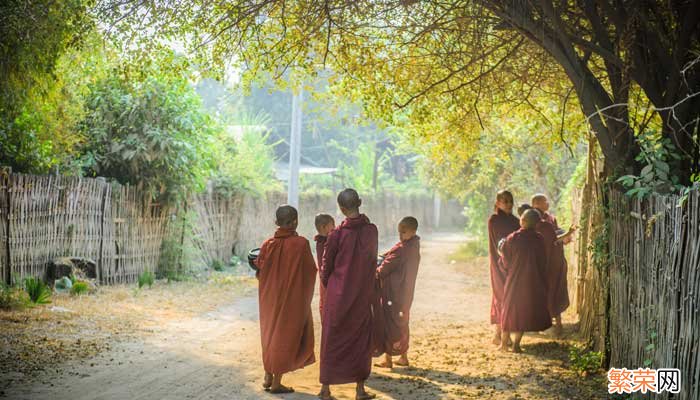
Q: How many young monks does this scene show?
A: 8